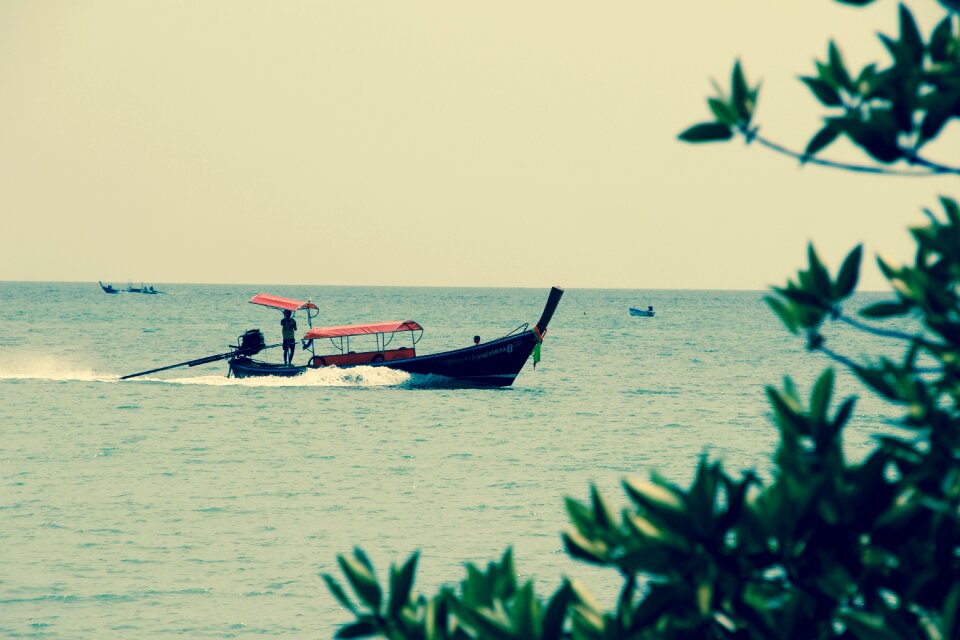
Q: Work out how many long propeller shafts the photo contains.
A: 1